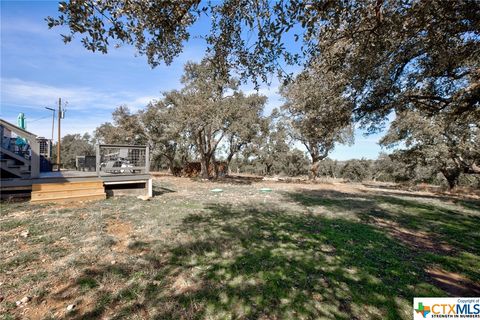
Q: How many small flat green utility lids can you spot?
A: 2